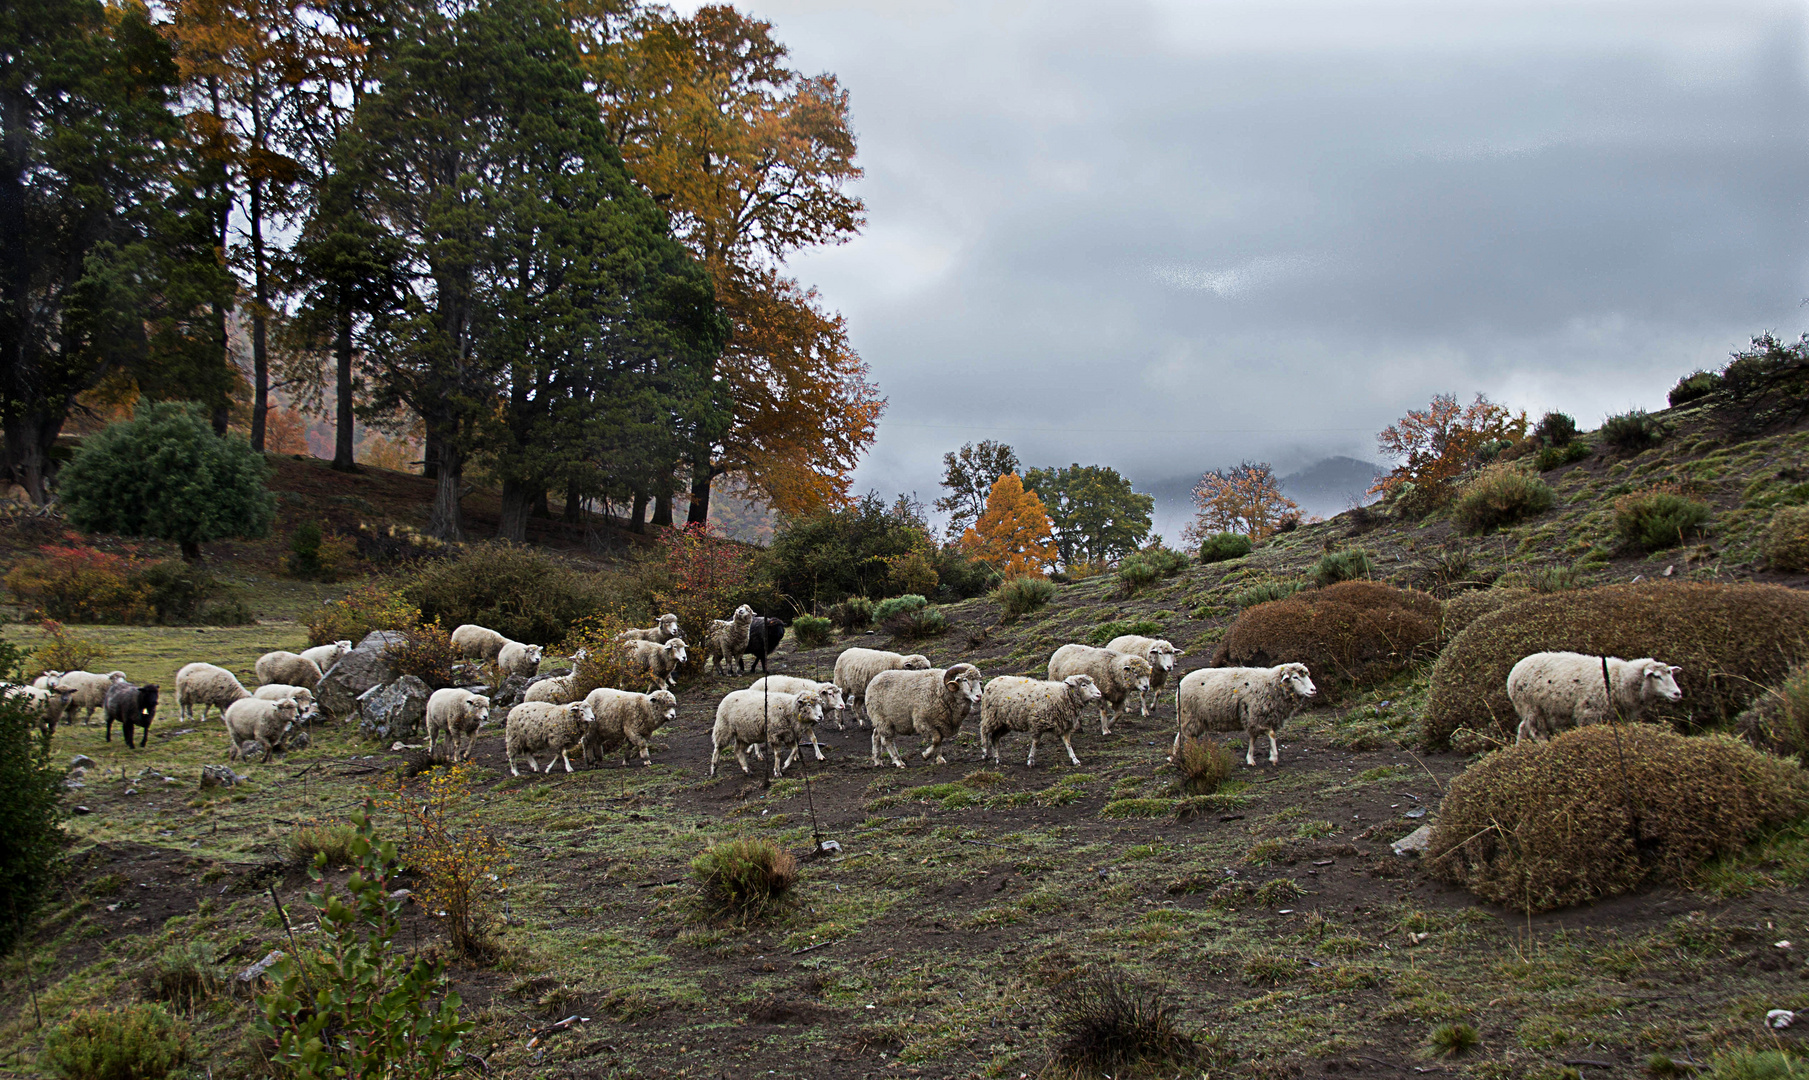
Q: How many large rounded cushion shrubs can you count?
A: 3